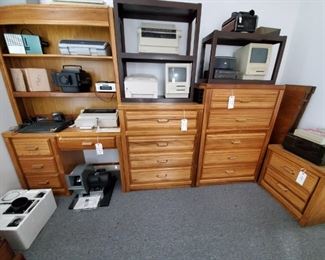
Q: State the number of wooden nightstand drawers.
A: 2